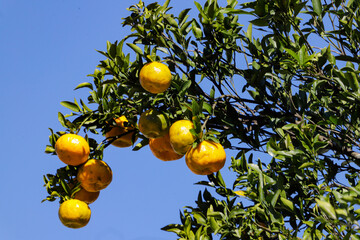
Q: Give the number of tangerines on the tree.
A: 10